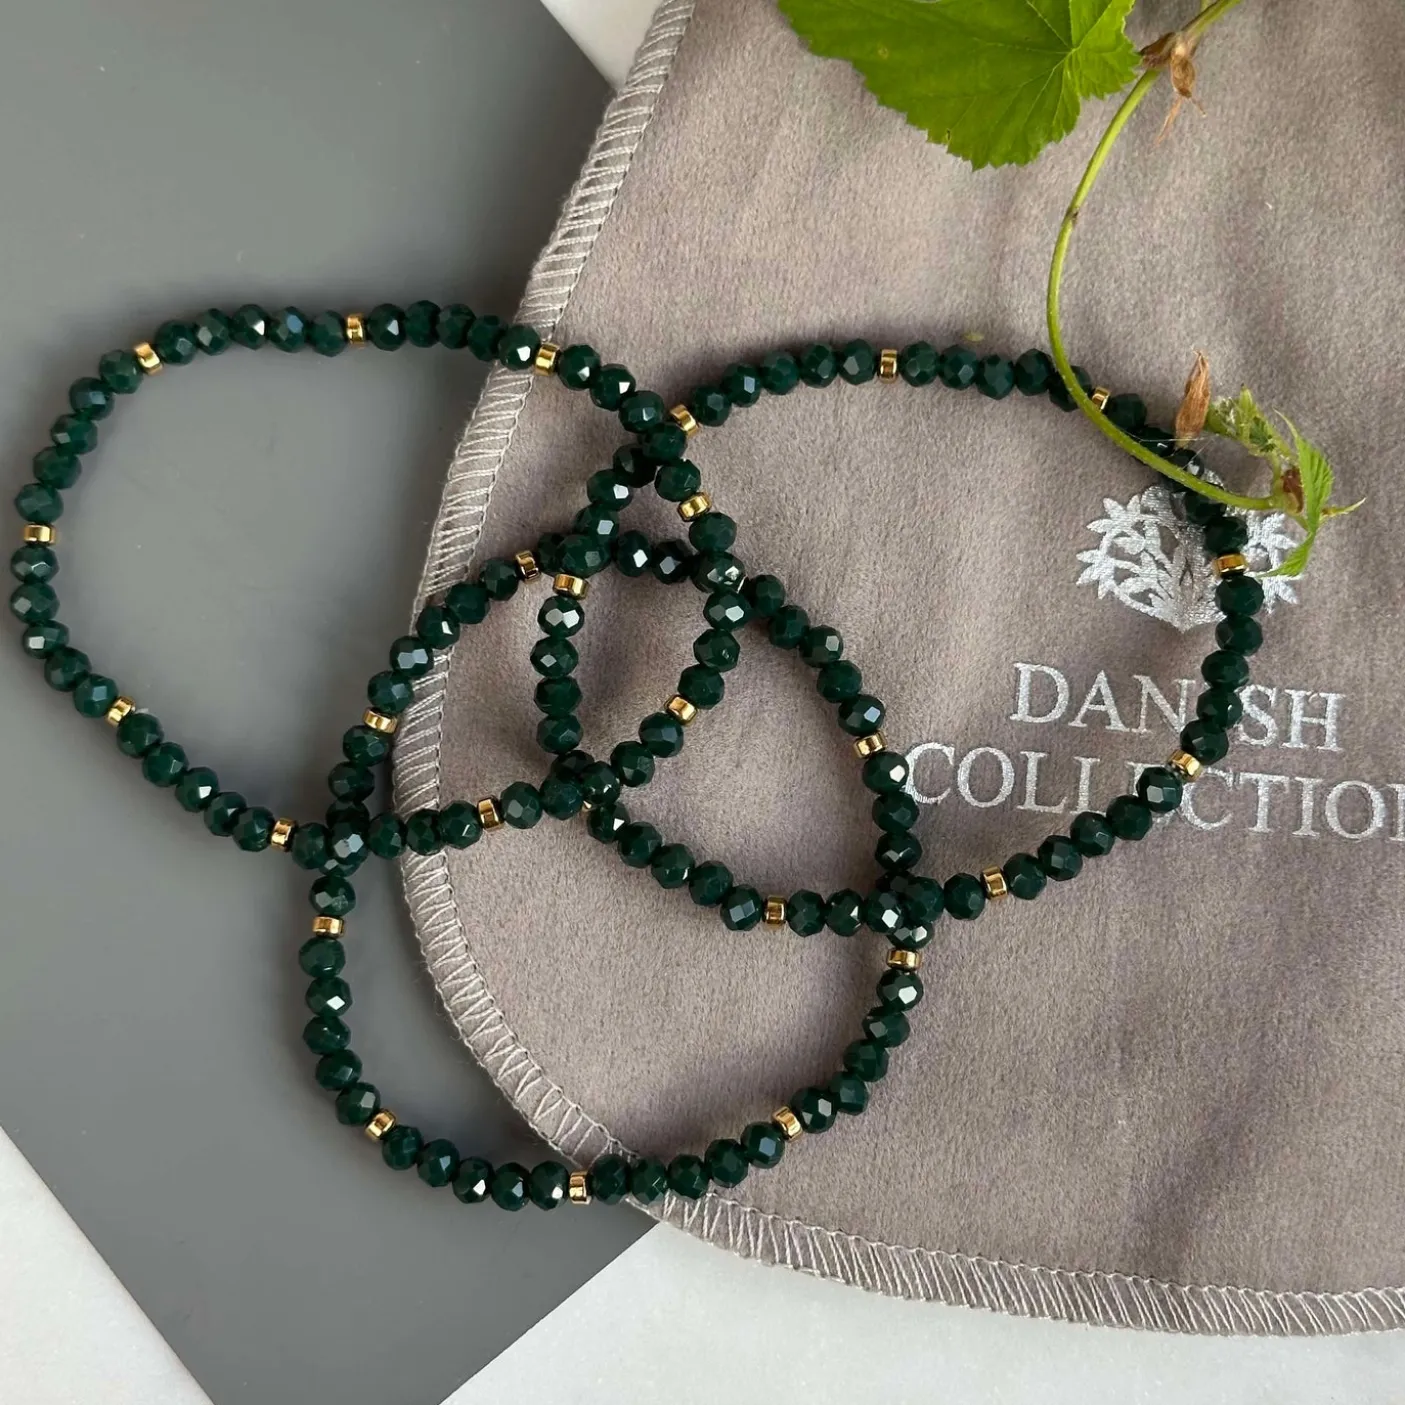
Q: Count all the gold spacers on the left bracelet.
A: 9